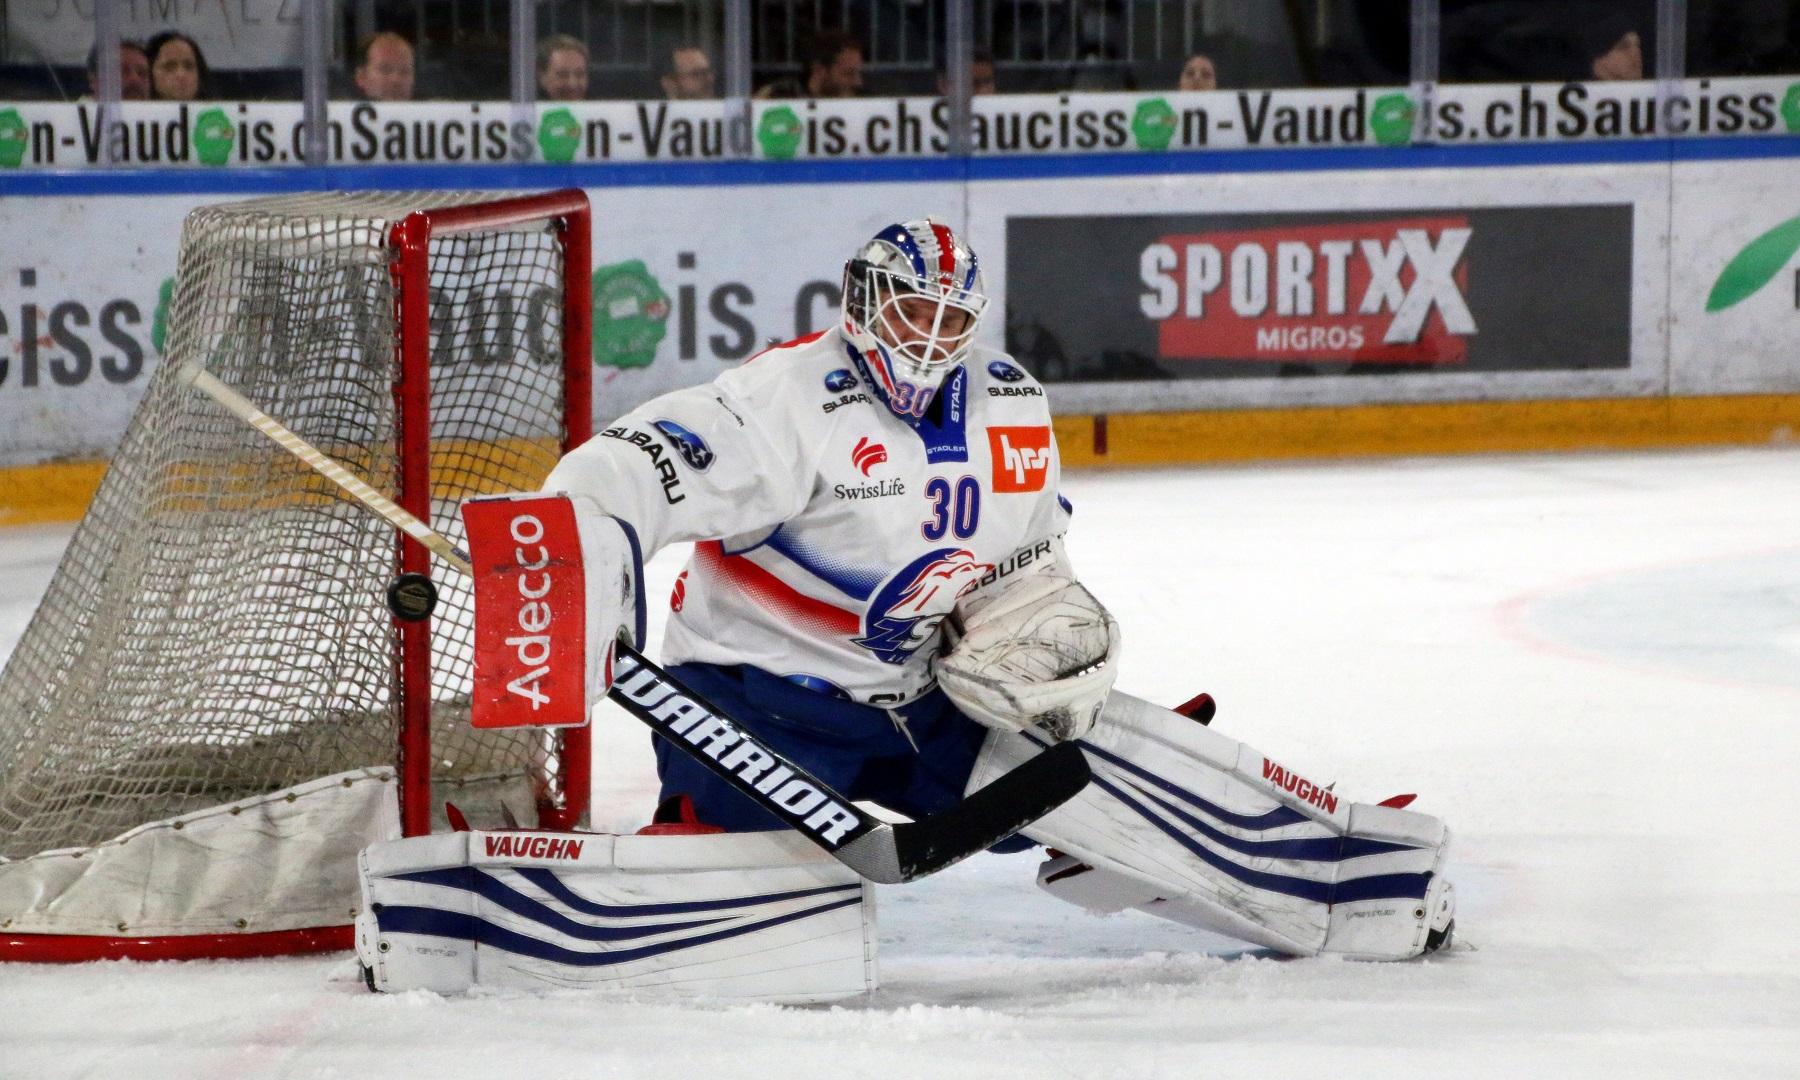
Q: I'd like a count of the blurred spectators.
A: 9